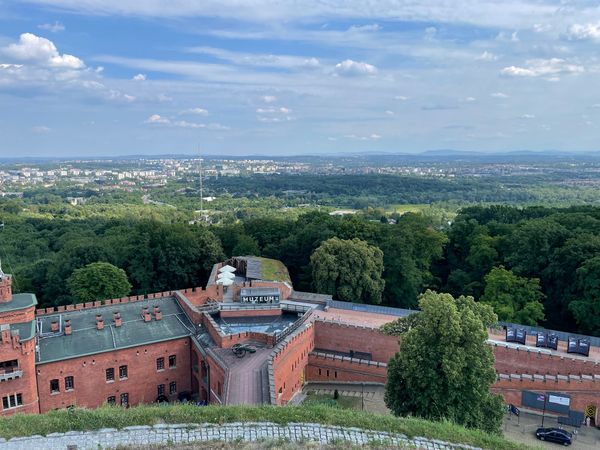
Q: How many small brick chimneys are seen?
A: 11